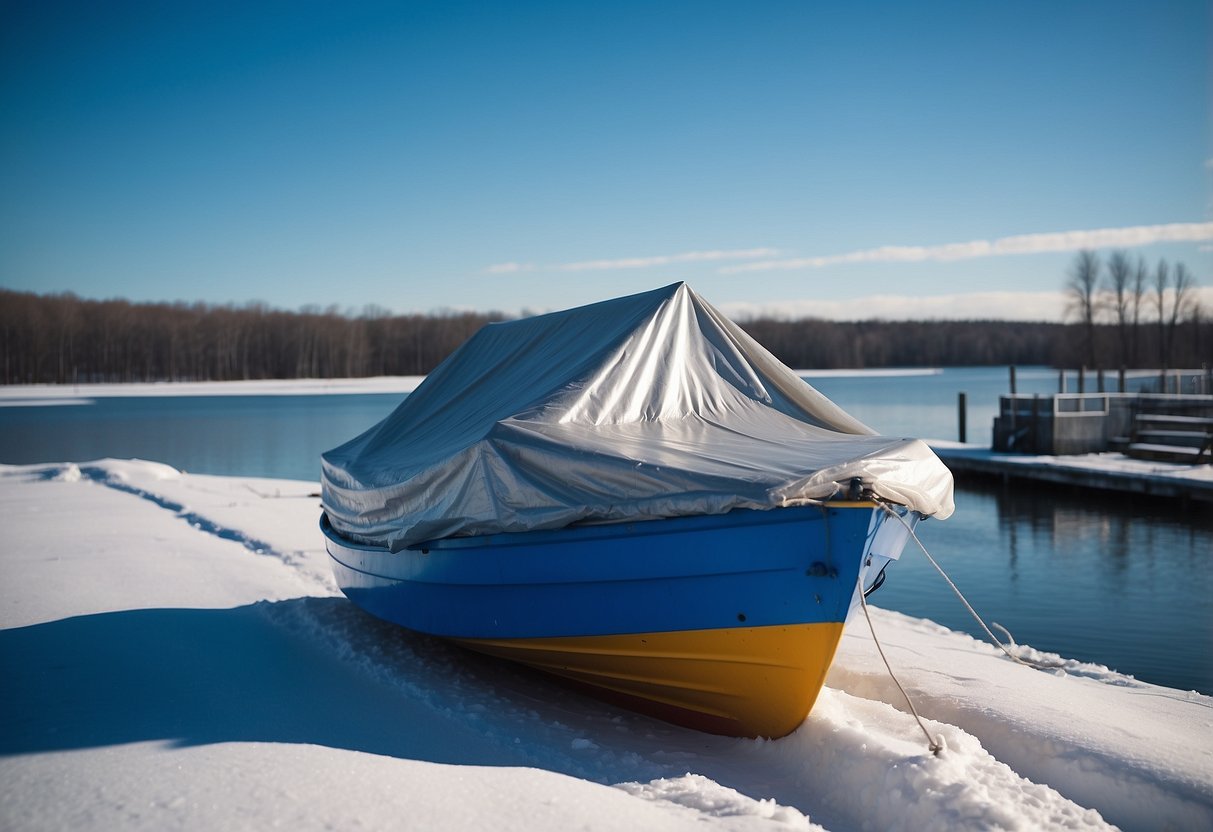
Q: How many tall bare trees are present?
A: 5